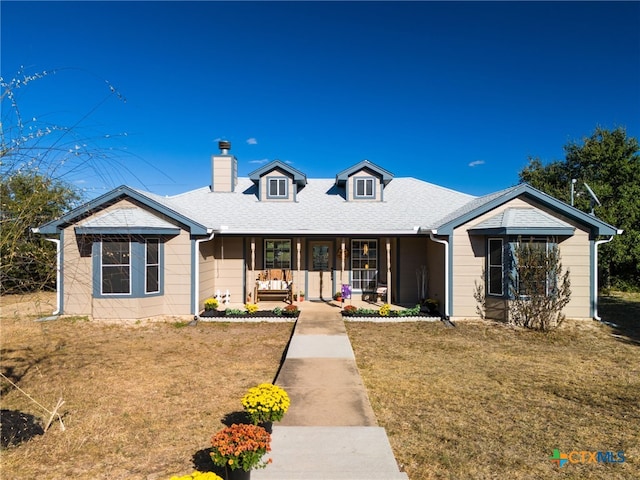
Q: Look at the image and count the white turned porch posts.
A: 4